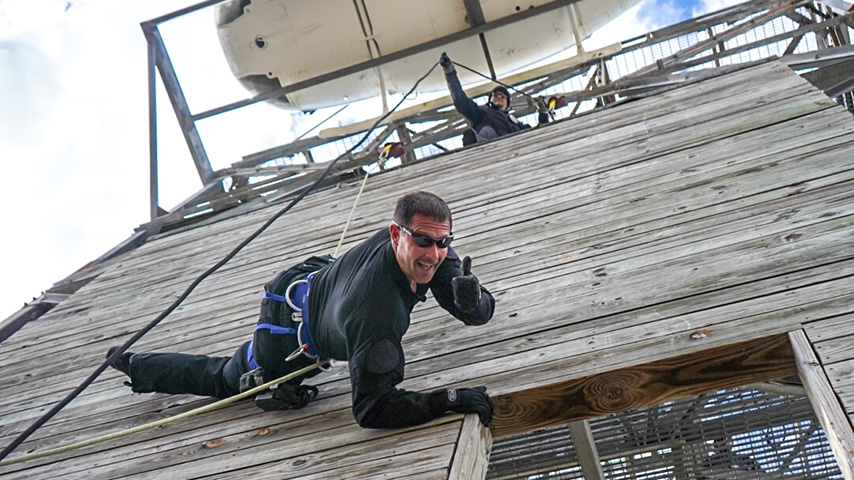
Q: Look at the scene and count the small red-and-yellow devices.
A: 2